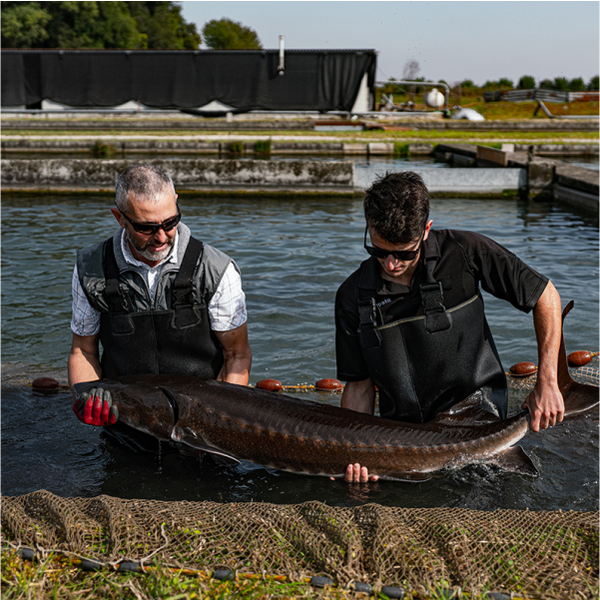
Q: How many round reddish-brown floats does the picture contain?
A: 5